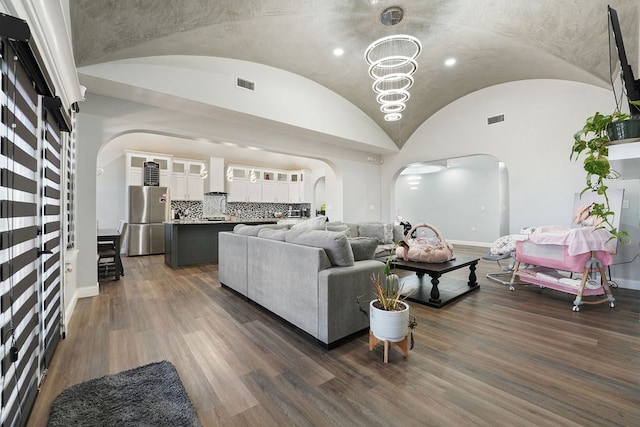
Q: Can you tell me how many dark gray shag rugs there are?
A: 1